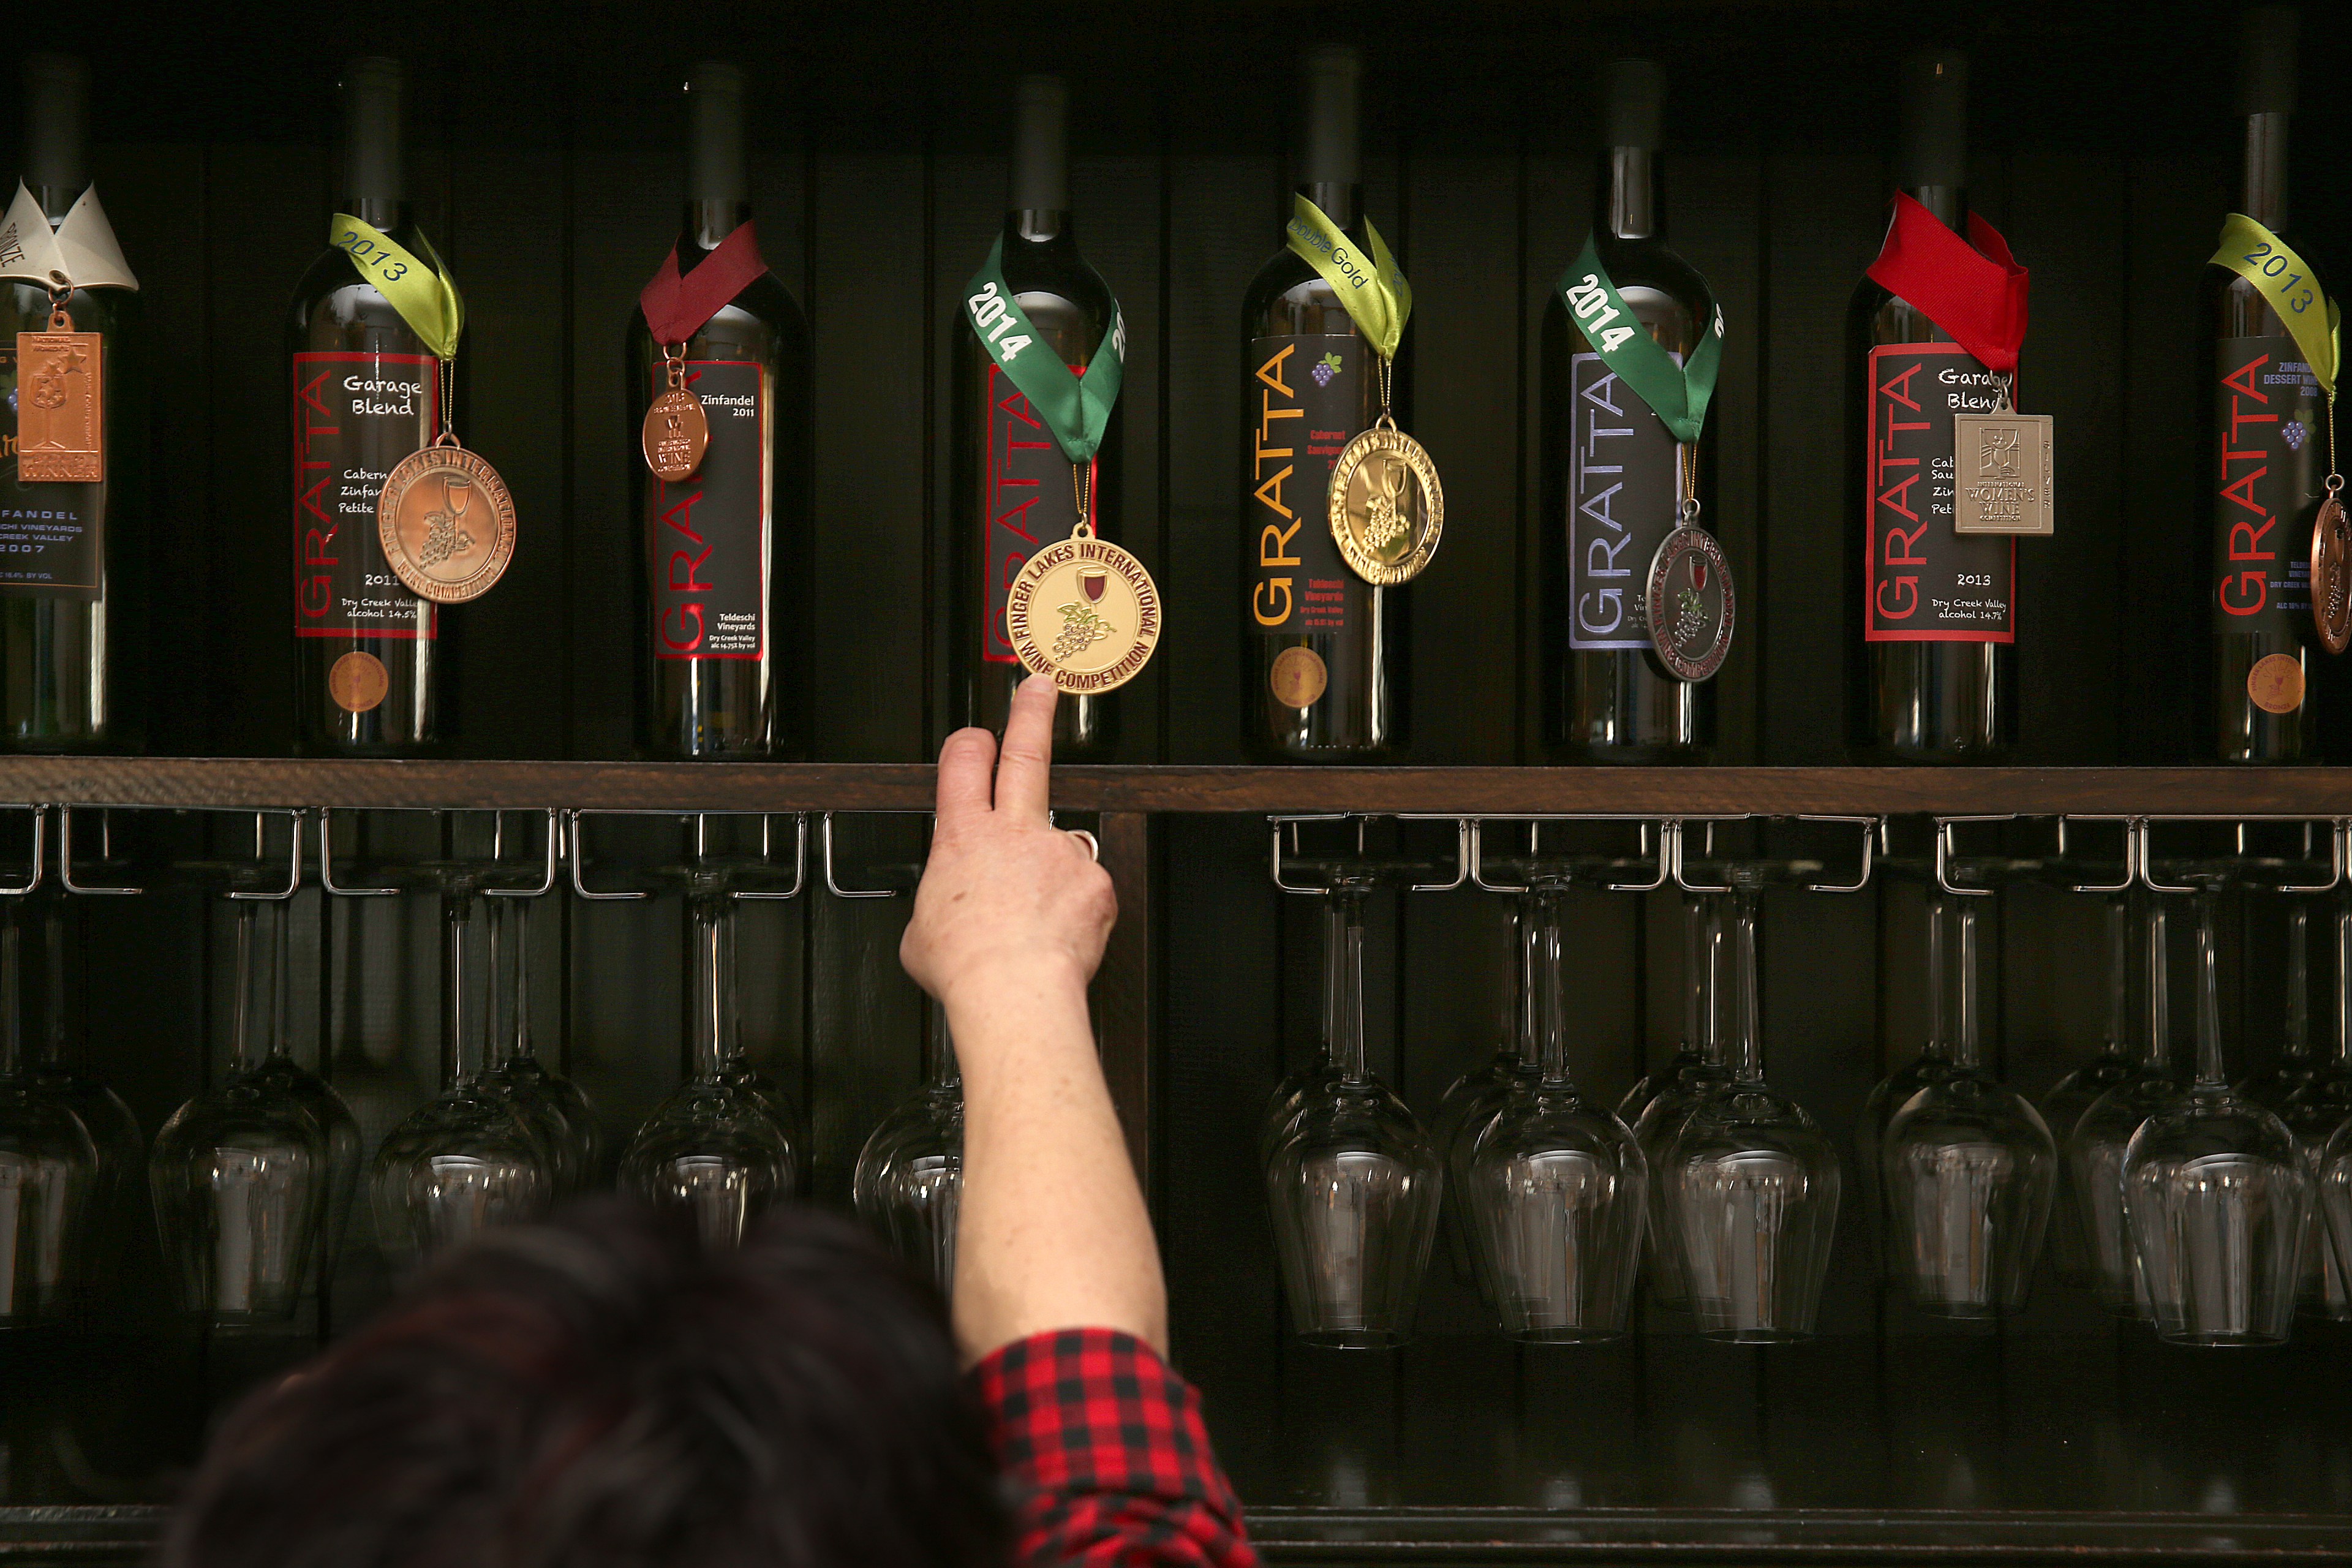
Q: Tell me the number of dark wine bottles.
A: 8